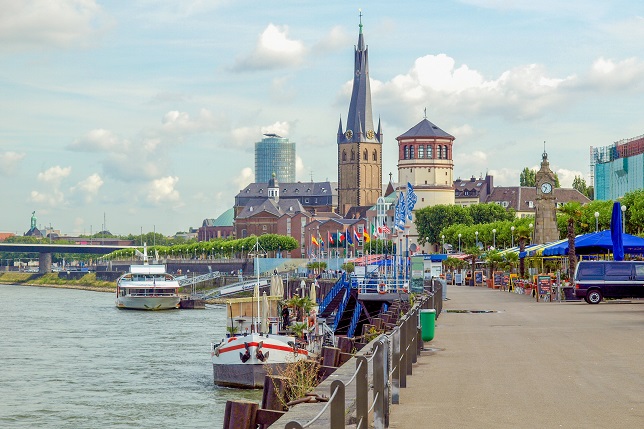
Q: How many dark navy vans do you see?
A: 1